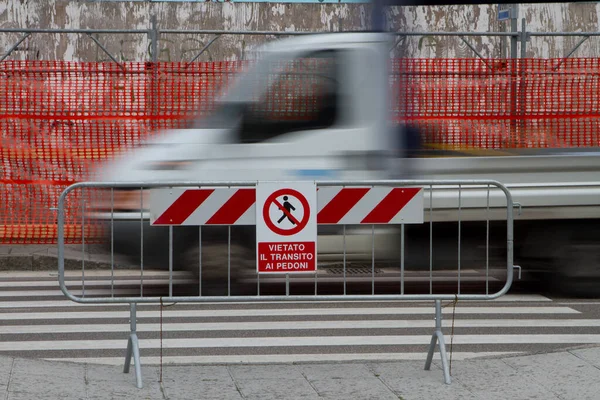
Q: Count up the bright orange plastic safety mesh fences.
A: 1